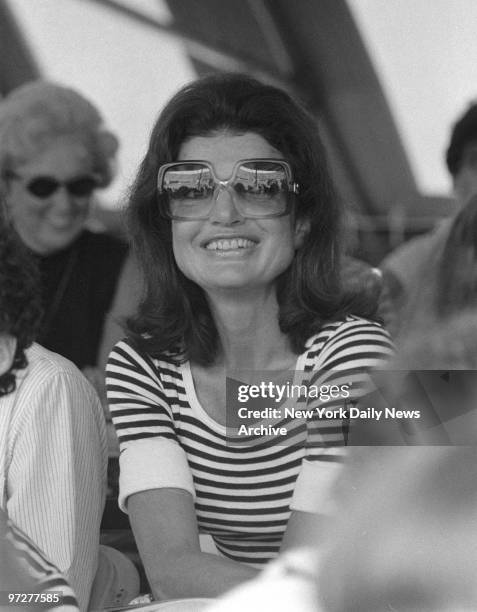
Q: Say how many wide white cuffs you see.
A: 2